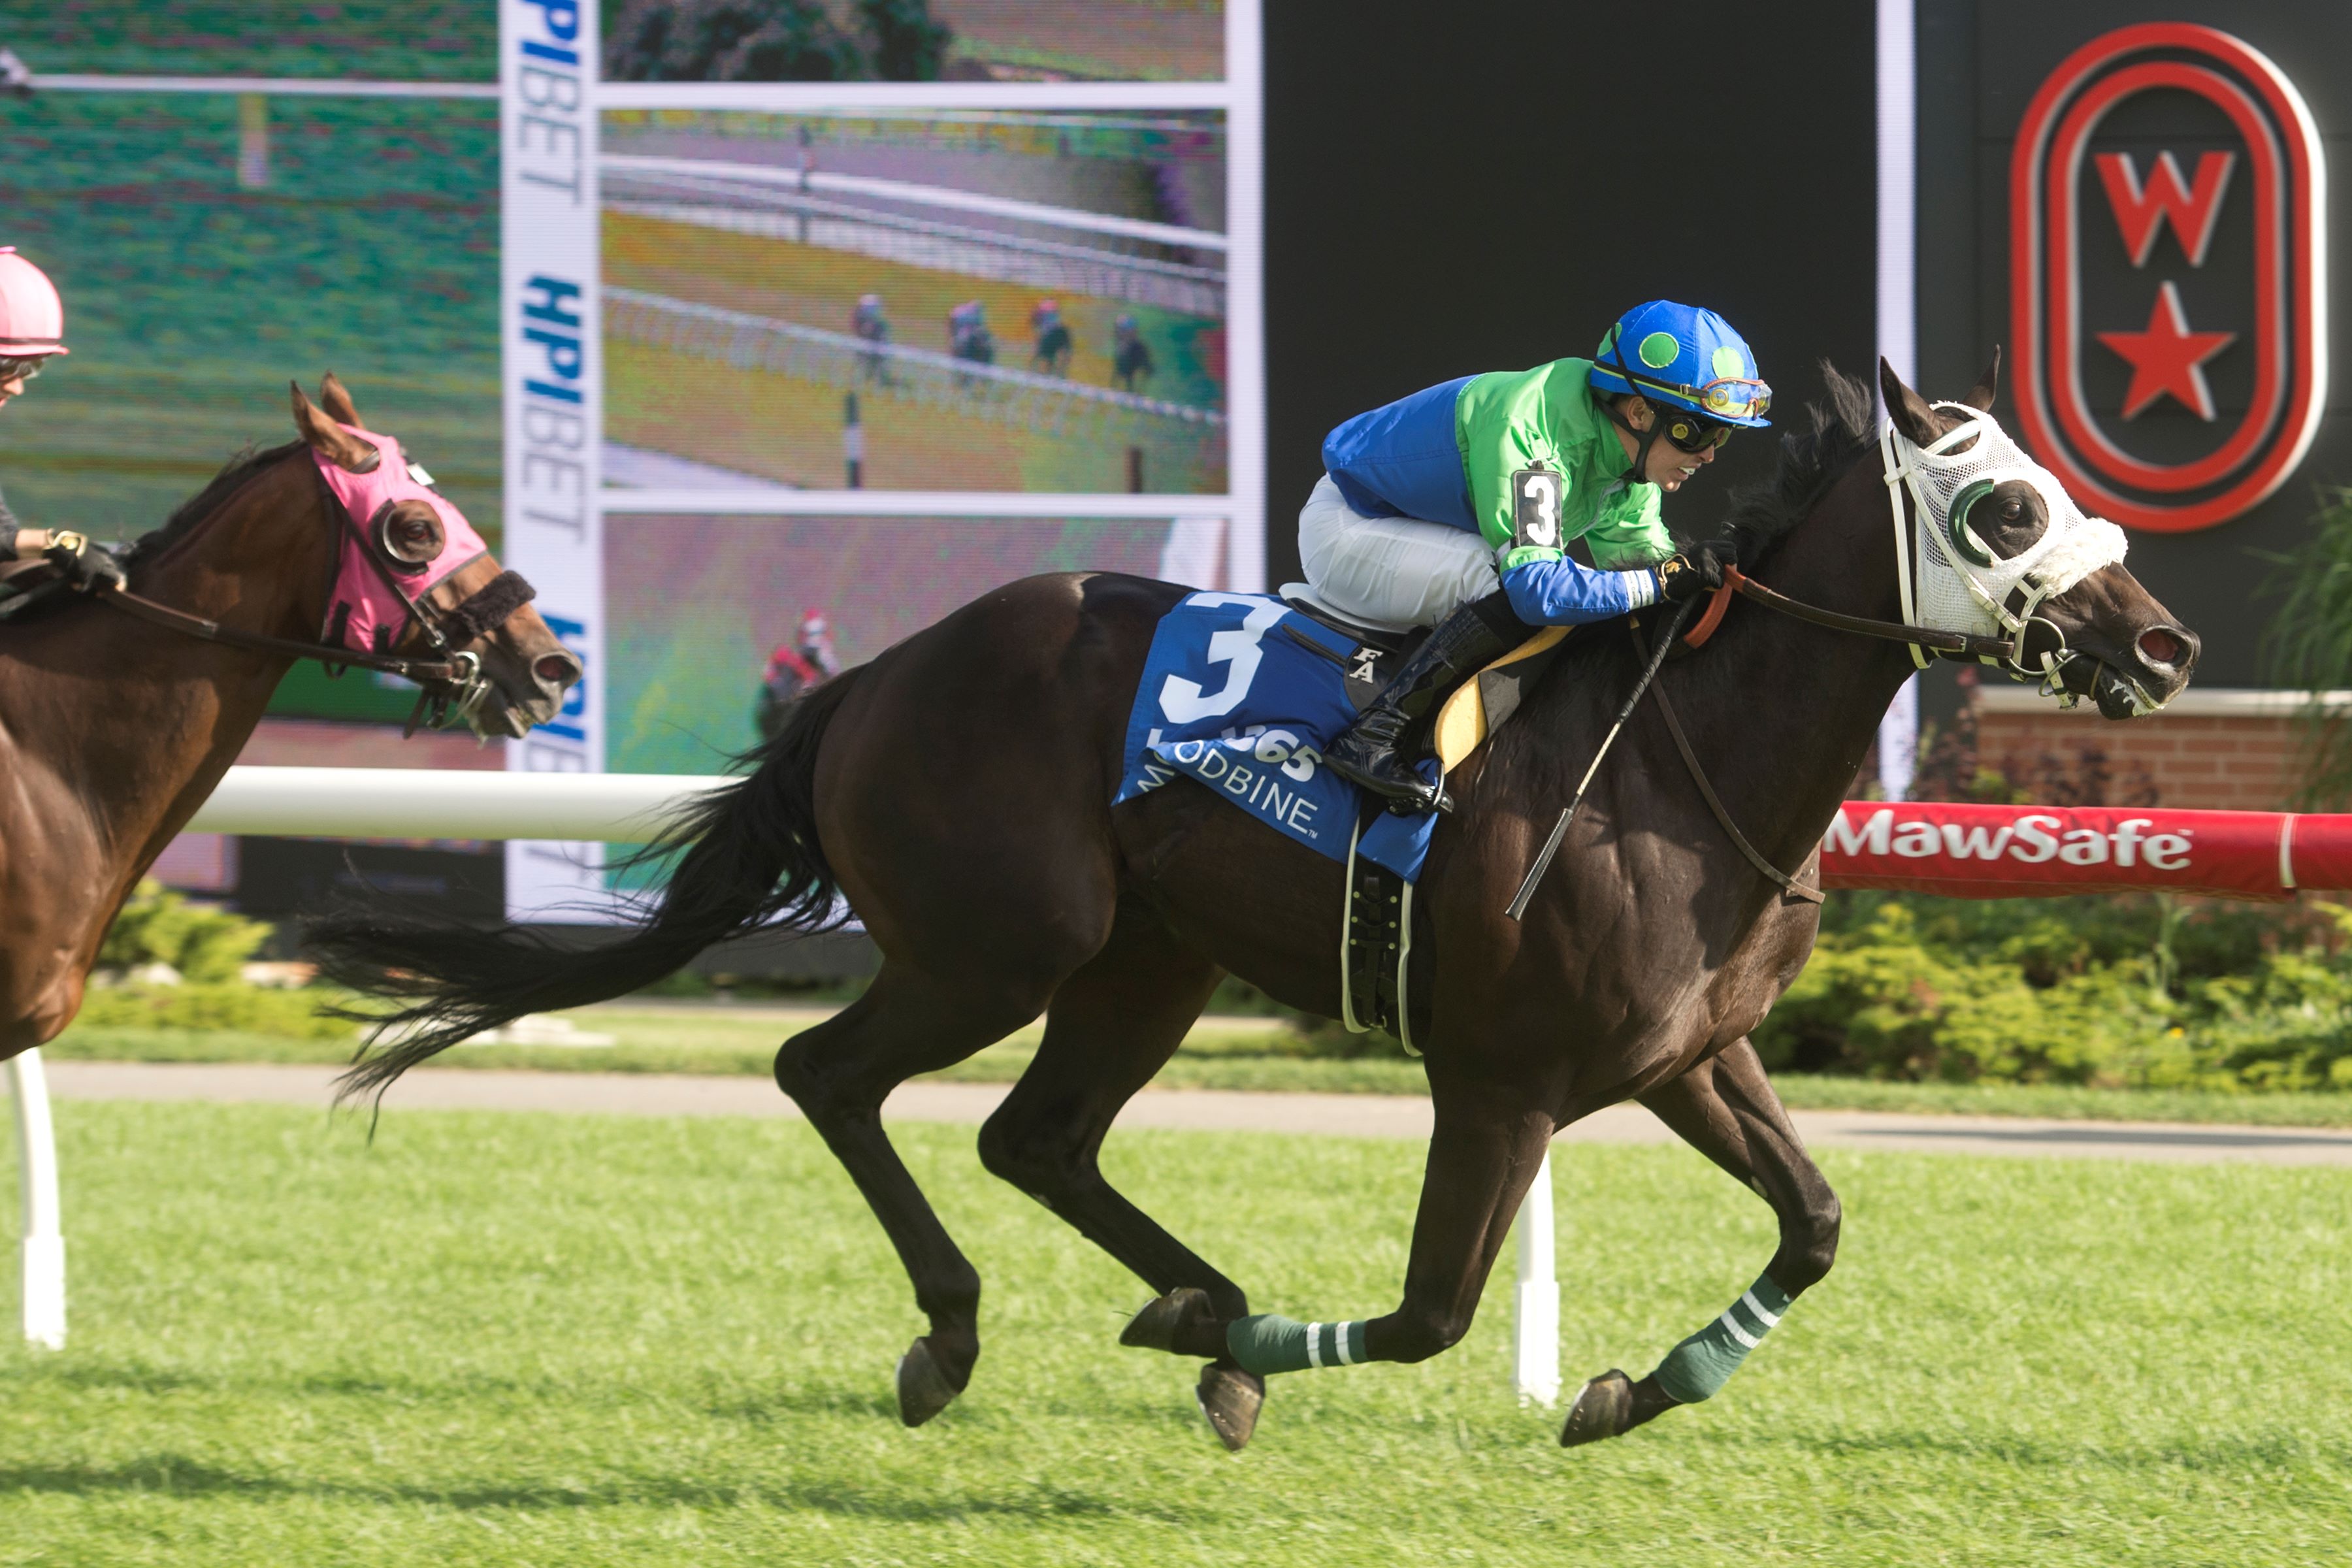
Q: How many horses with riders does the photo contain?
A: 2